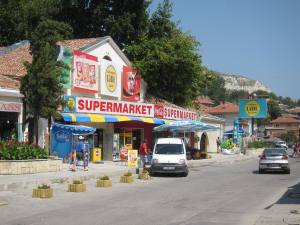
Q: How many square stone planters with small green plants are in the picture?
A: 5